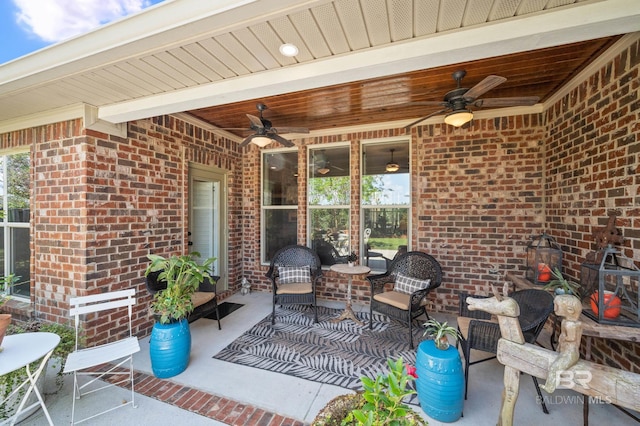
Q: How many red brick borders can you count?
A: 1